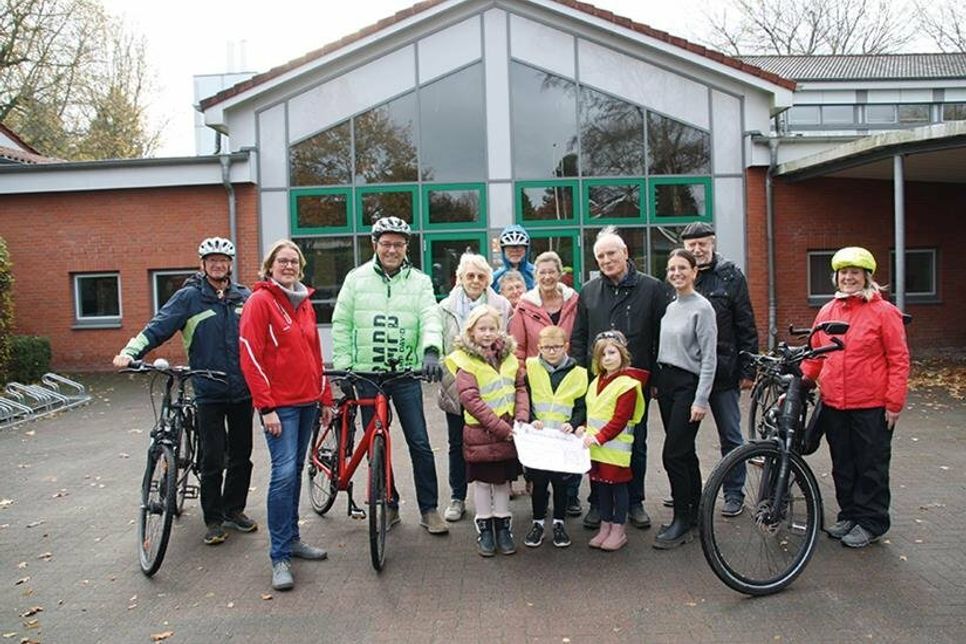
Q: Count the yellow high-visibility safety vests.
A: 3